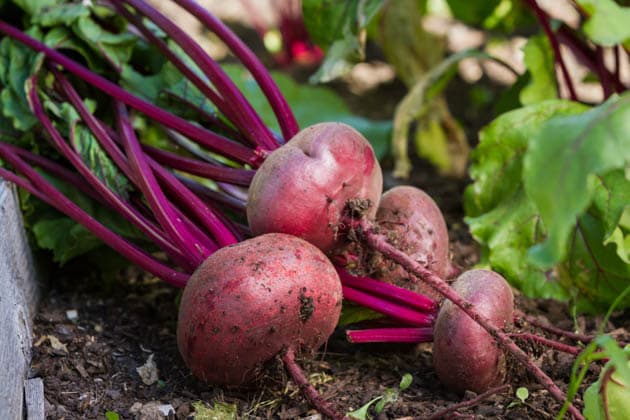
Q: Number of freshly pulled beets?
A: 4